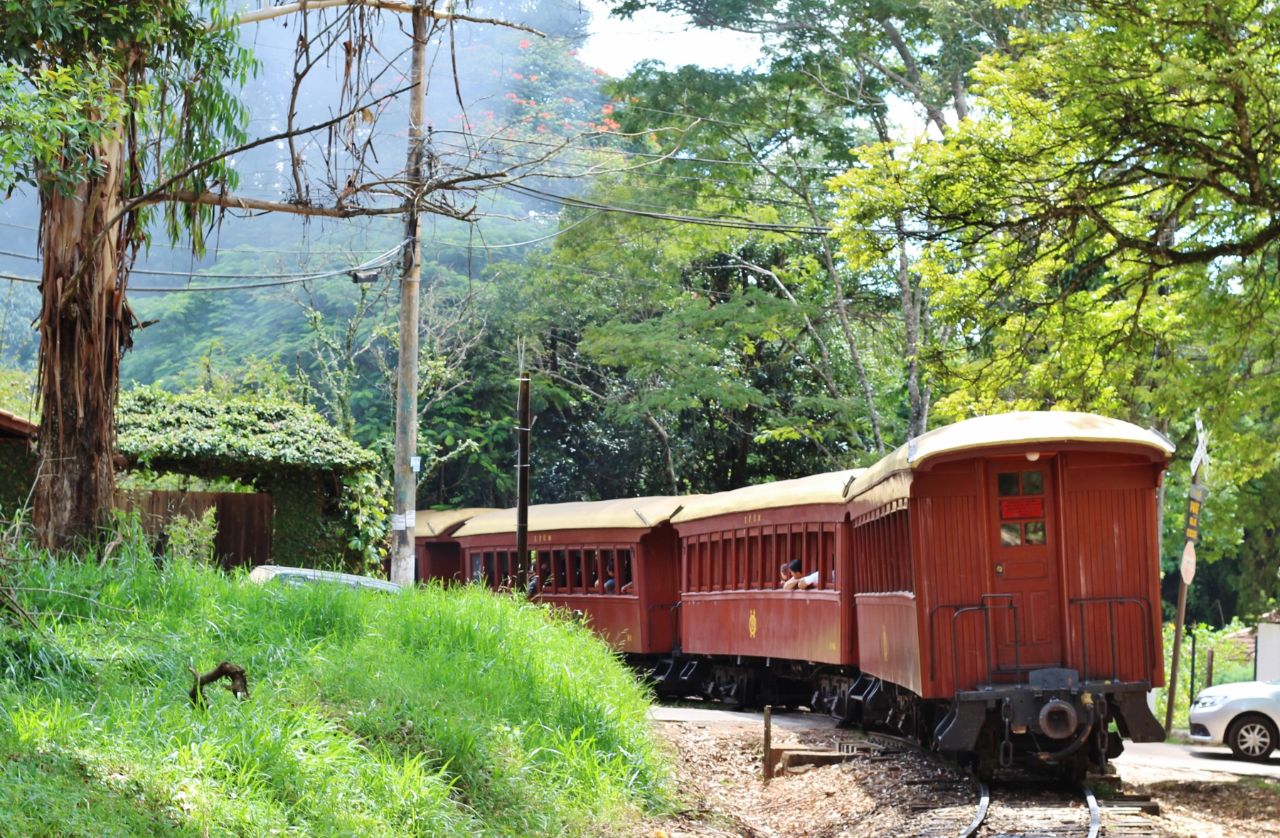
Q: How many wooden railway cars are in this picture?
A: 4